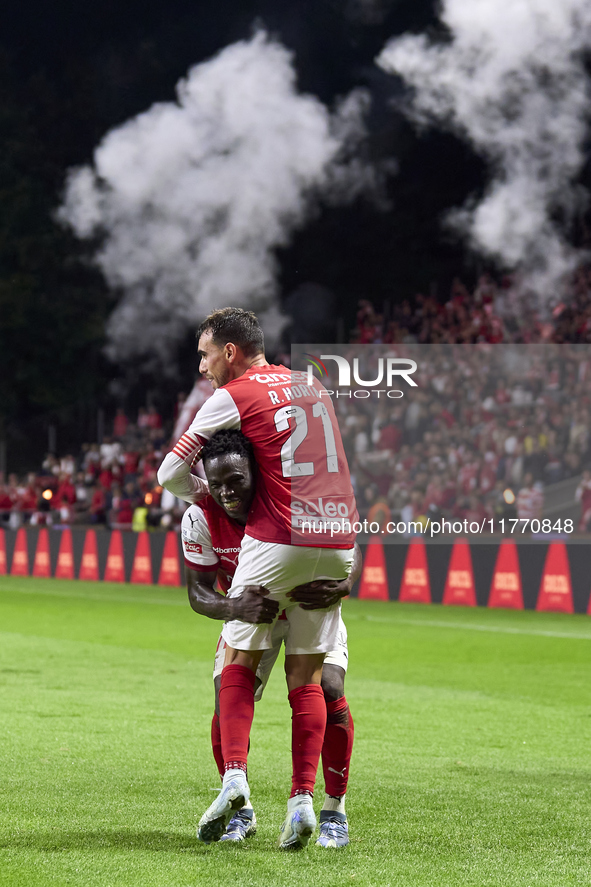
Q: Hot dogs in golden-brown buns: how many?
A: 0